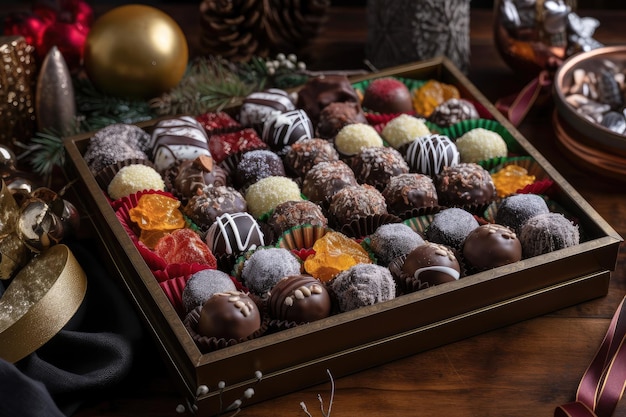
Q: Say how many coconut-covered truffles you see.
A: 5